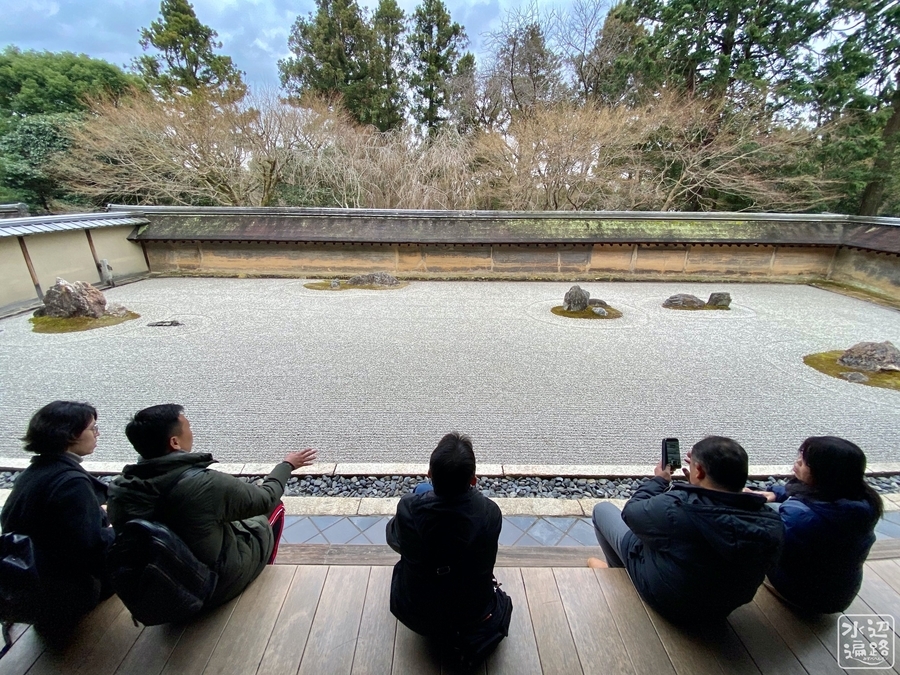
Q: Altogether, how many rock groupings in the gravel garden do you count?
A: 5